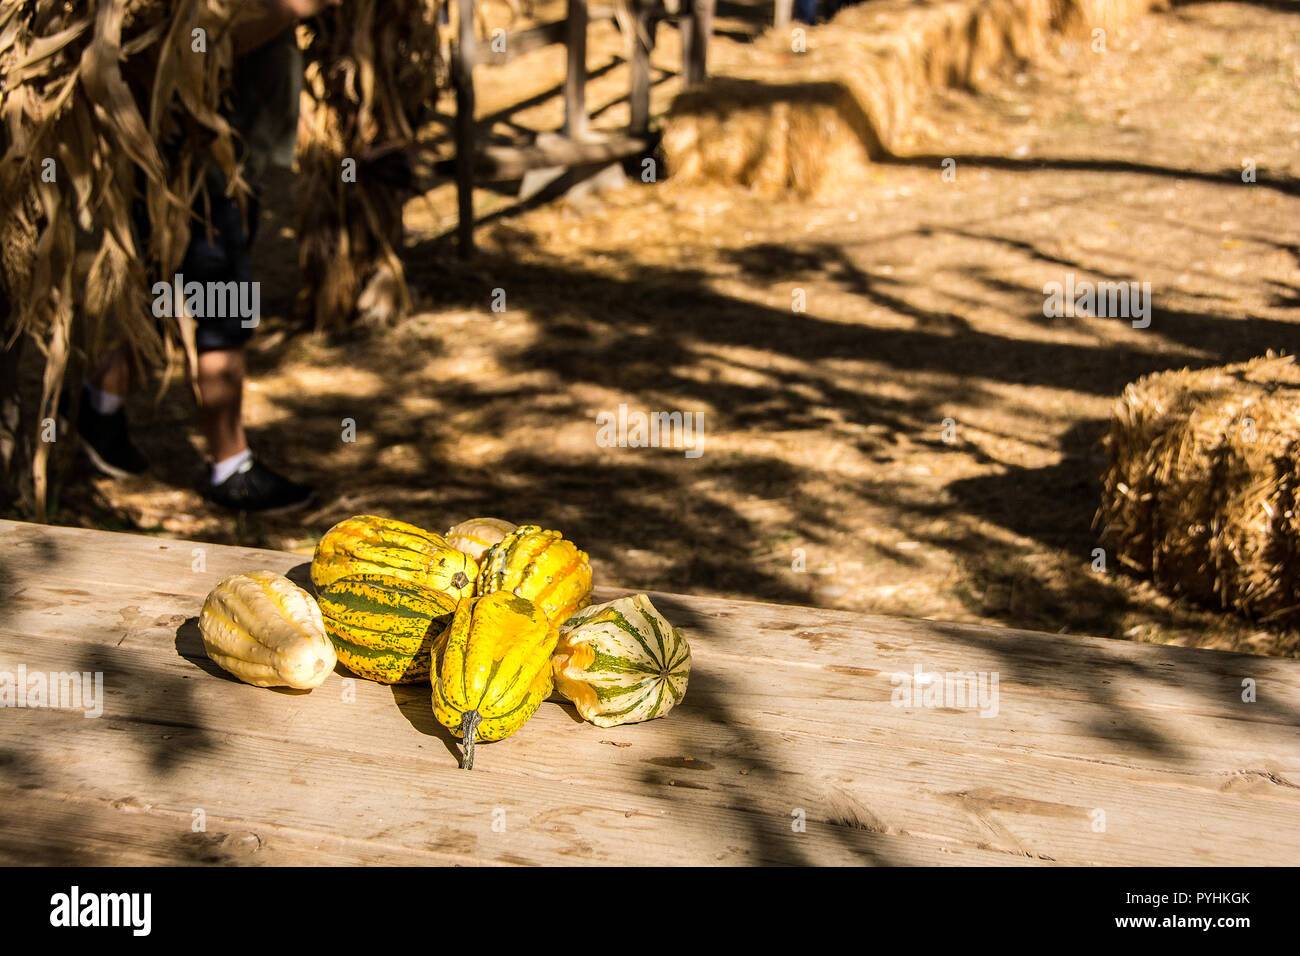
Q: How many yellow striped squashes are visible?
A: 4